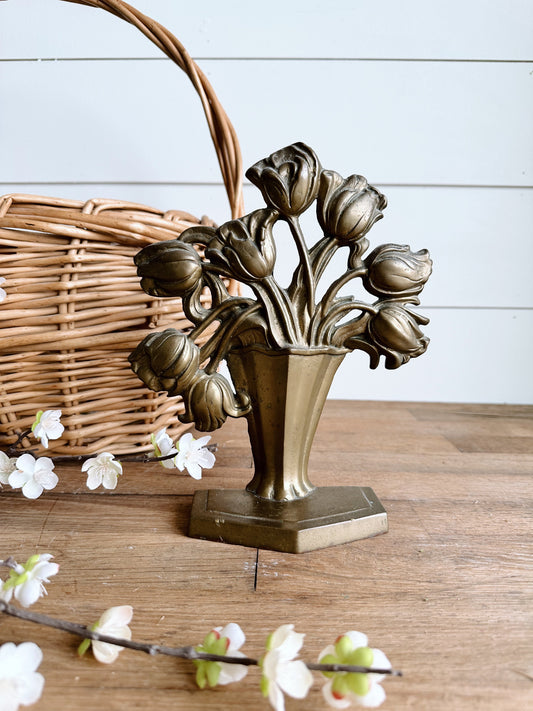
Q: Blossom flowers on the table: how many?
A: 12